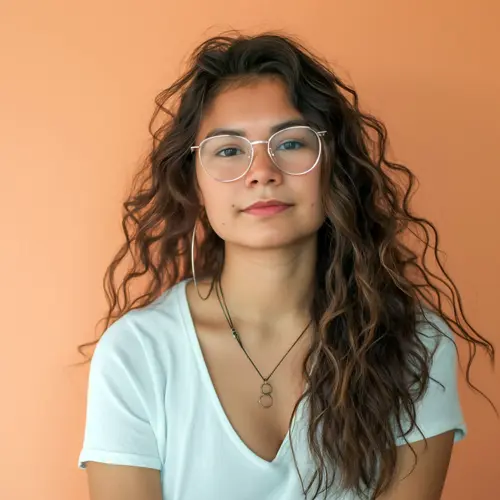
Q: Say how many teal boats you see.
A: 0